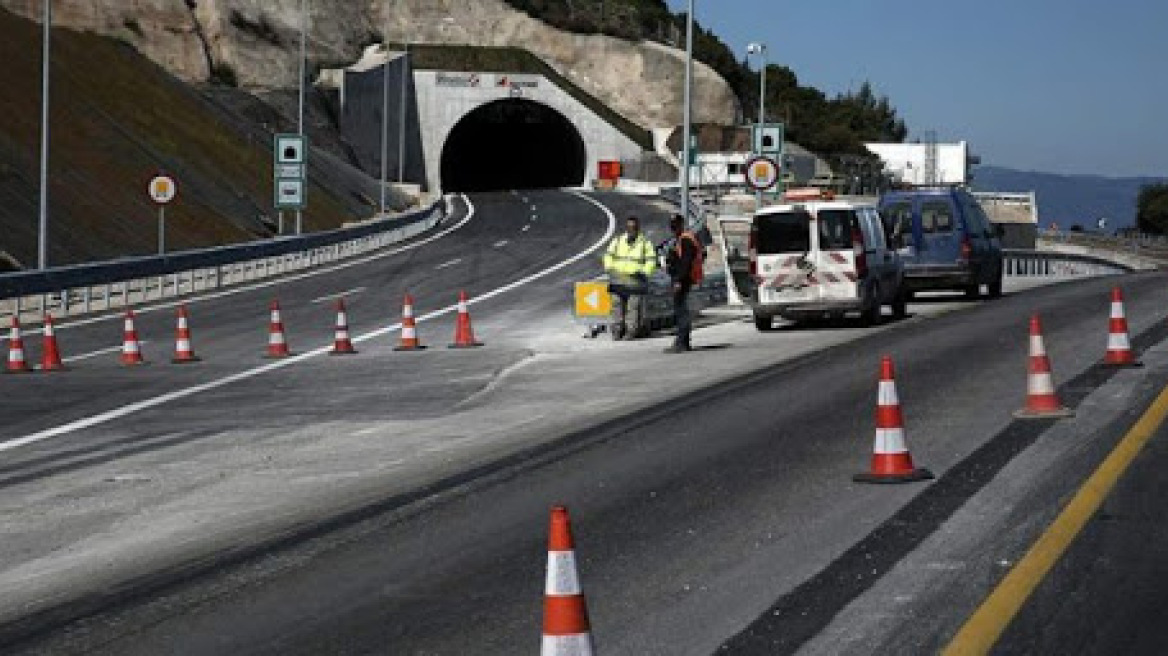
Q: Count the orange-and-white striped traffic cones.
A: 12